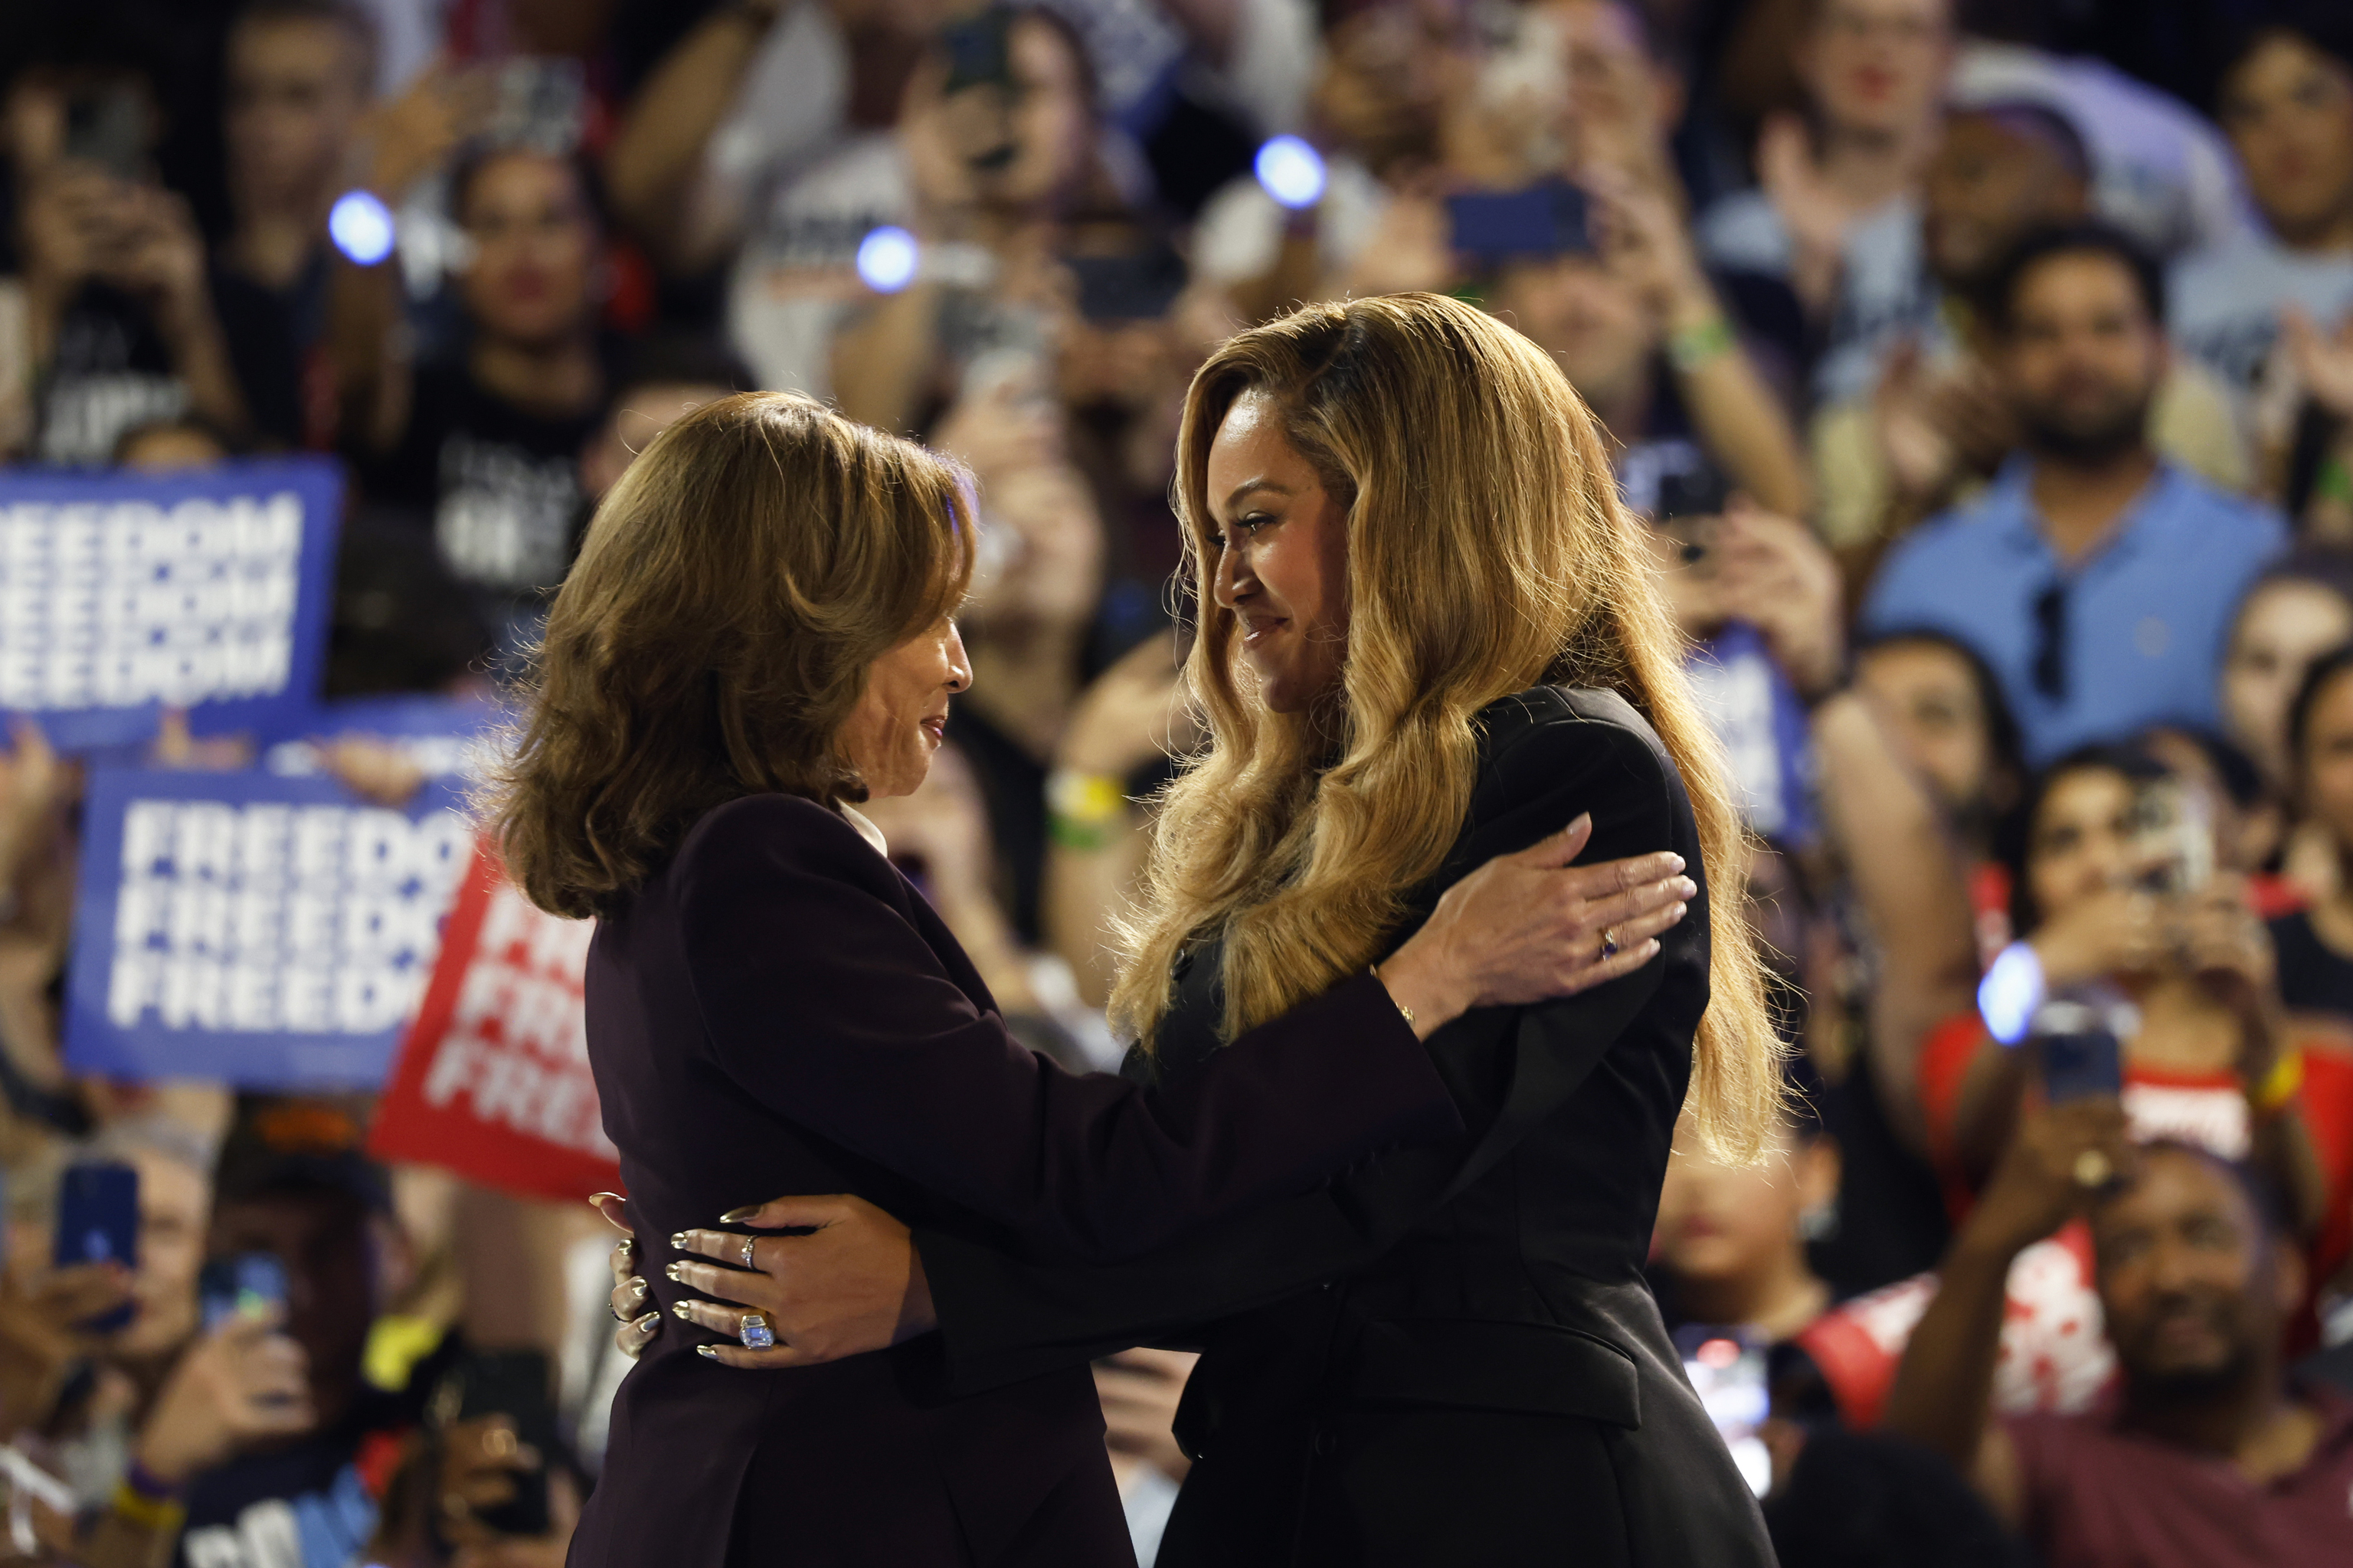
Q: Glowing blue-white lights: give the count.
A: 4